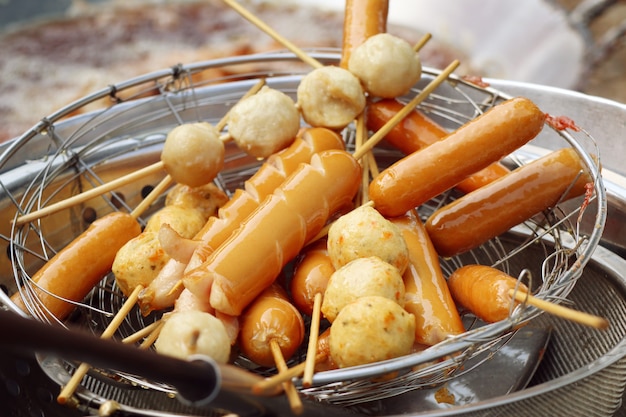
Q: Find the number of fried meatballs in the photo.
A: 11